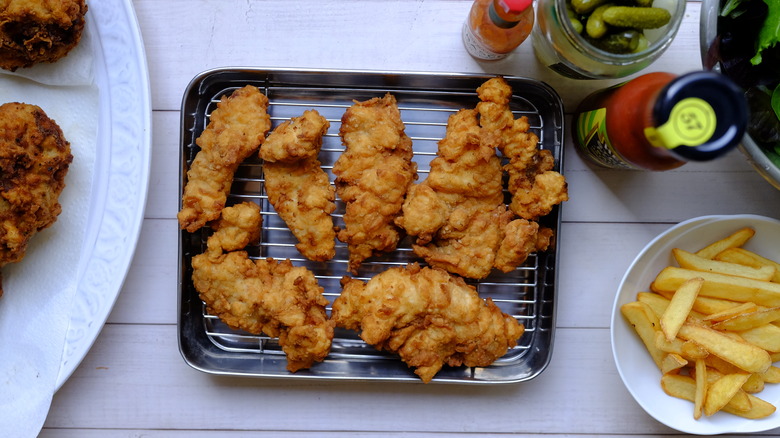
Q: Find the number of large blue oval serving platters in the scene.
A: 0